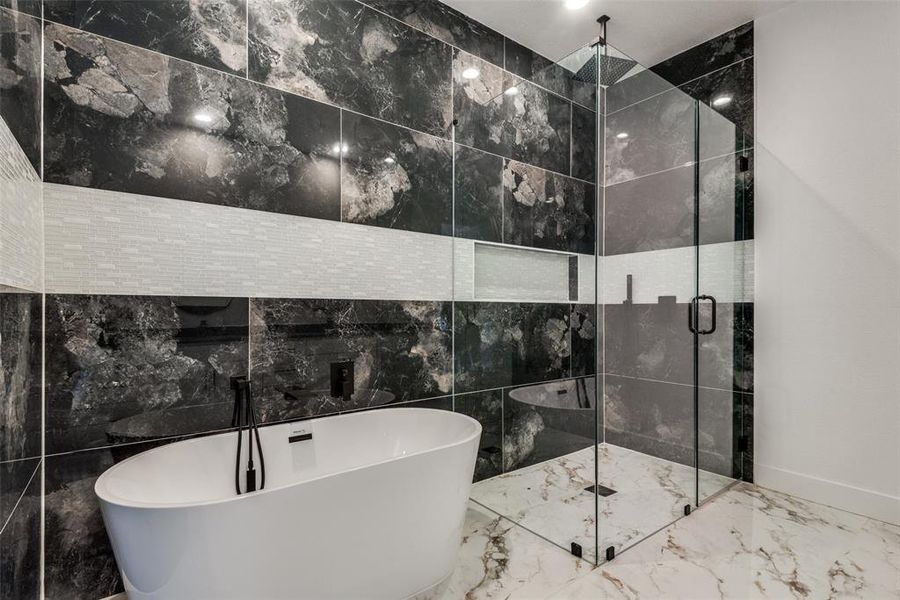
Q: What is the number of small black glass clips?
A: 3